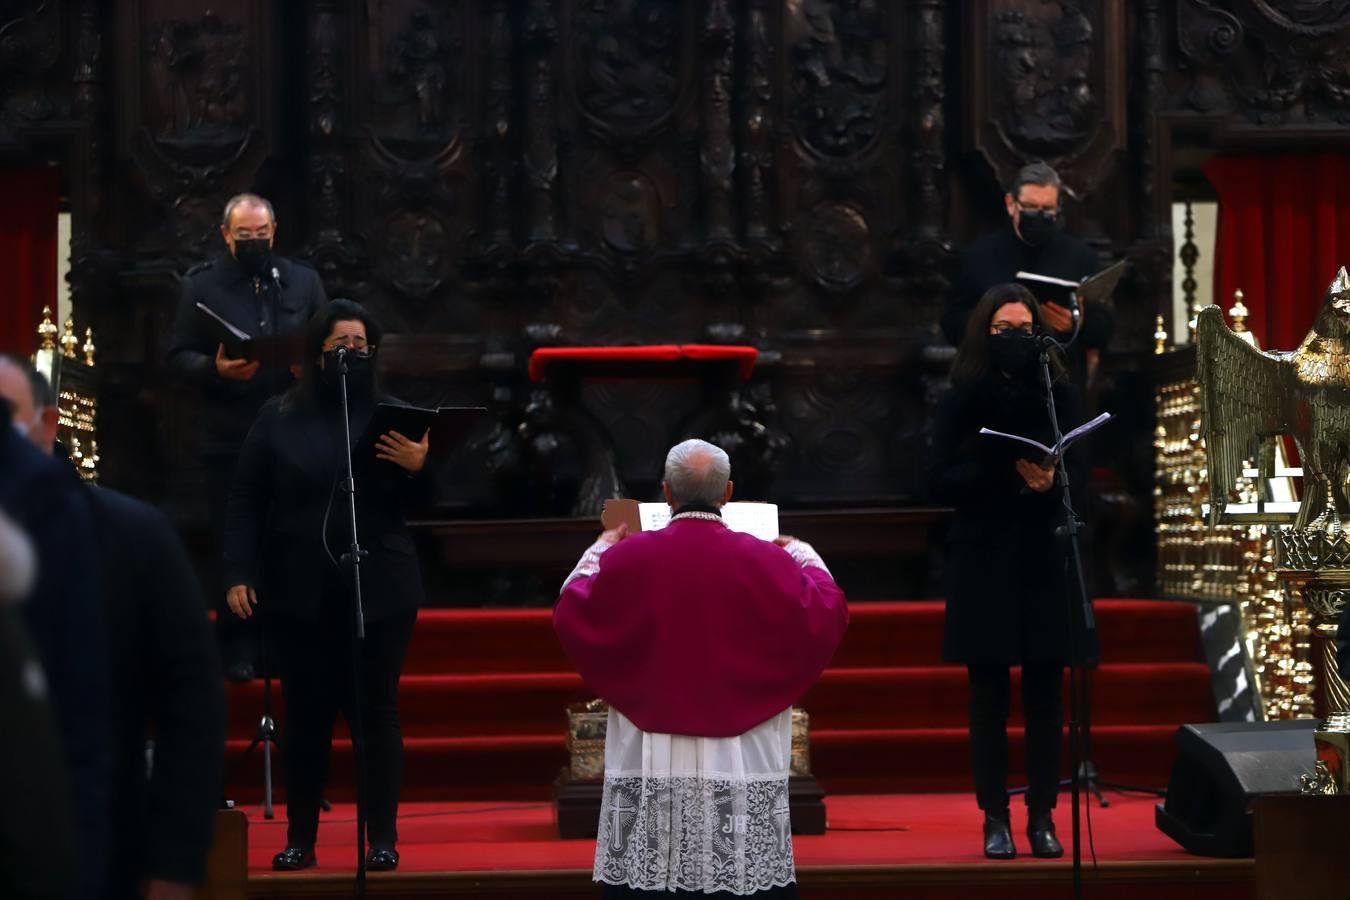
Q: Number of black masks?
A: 4